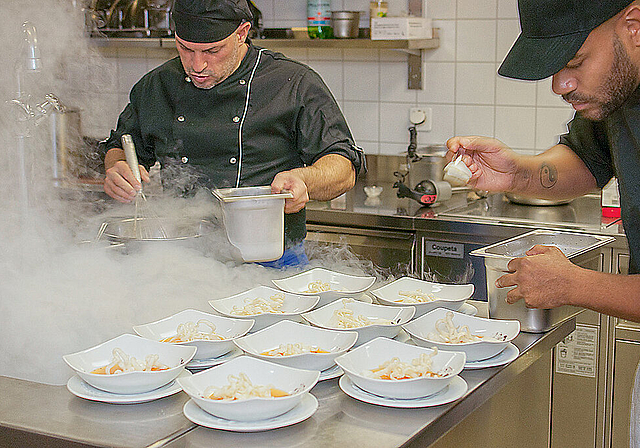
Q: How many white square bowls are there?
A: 10